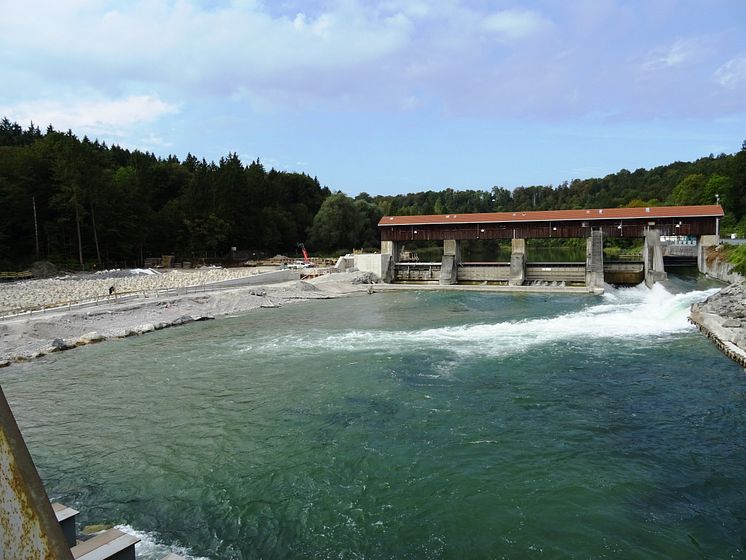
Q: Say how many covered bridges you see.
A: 1